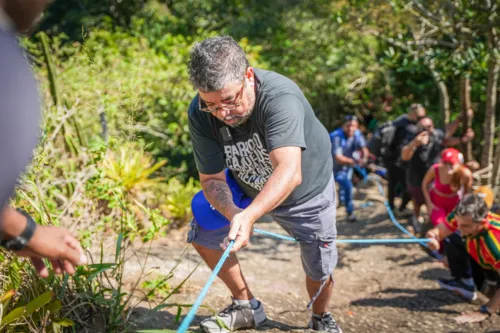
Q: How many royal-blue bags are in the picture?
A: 1